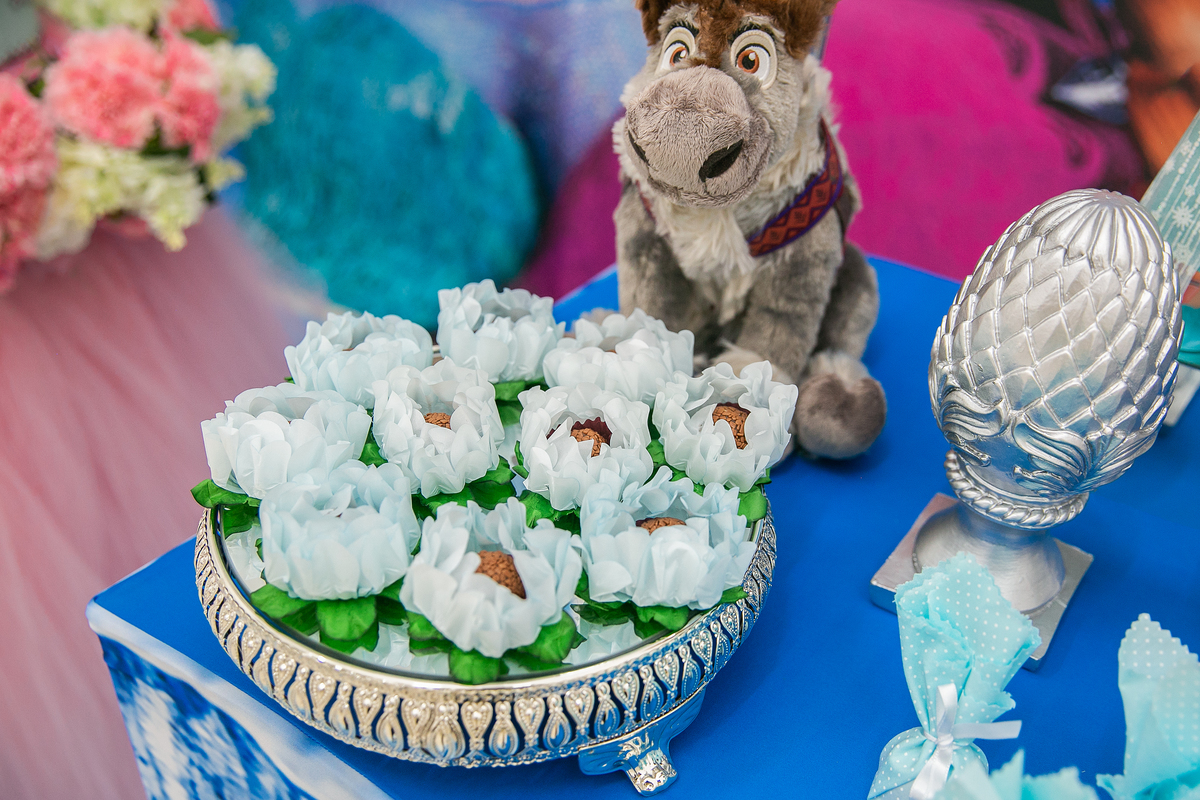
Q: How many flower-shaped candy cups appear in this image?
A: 10